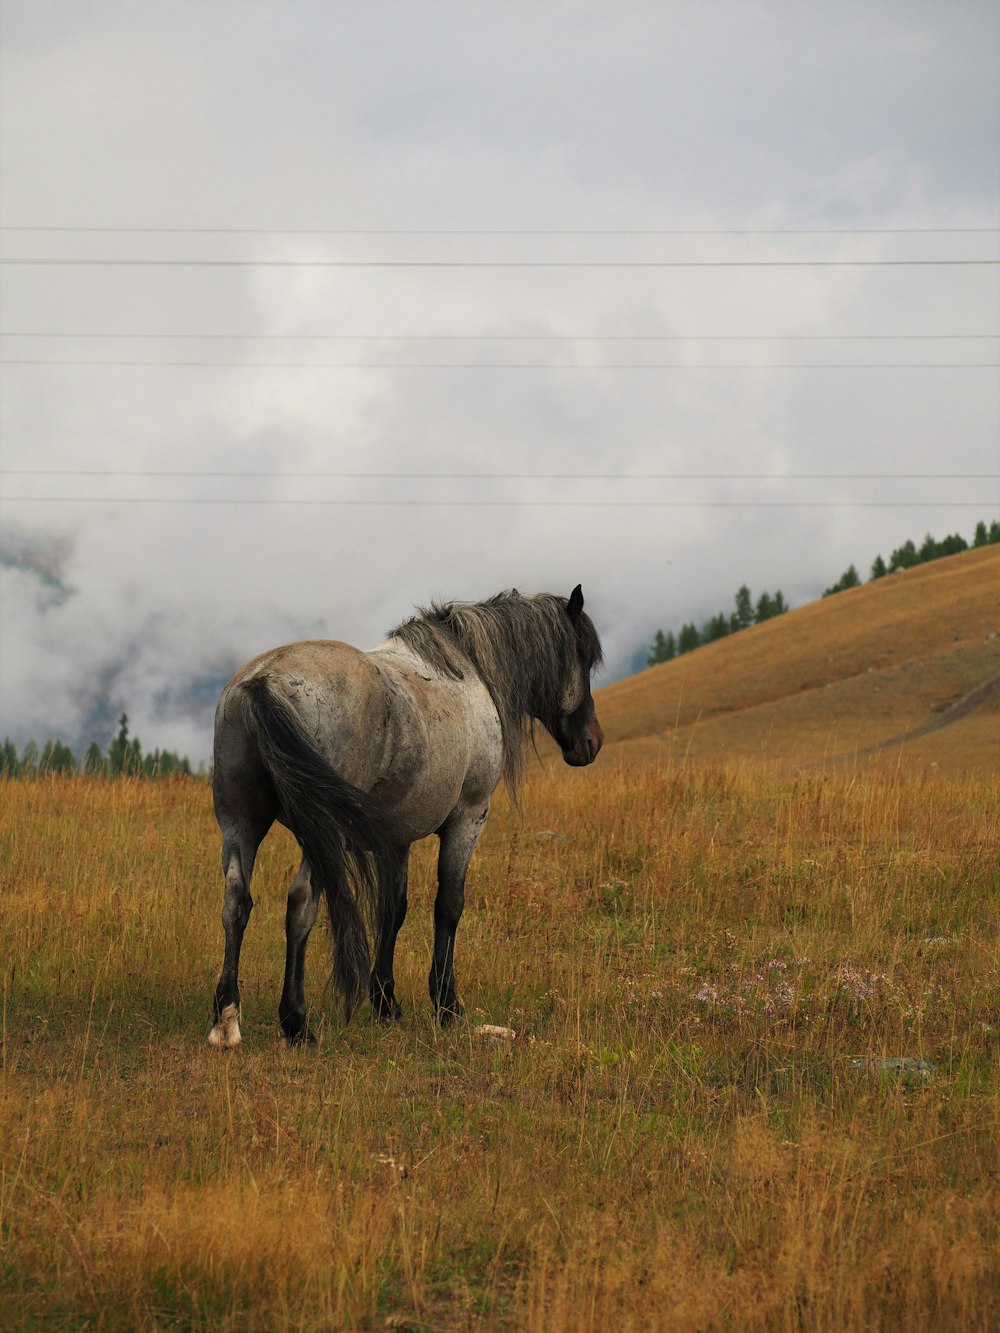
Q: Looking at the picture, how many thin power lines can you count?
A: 6